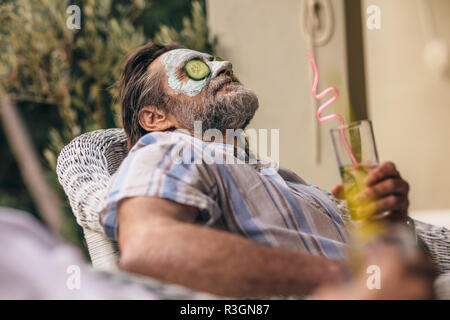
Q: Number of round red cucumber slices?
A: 0